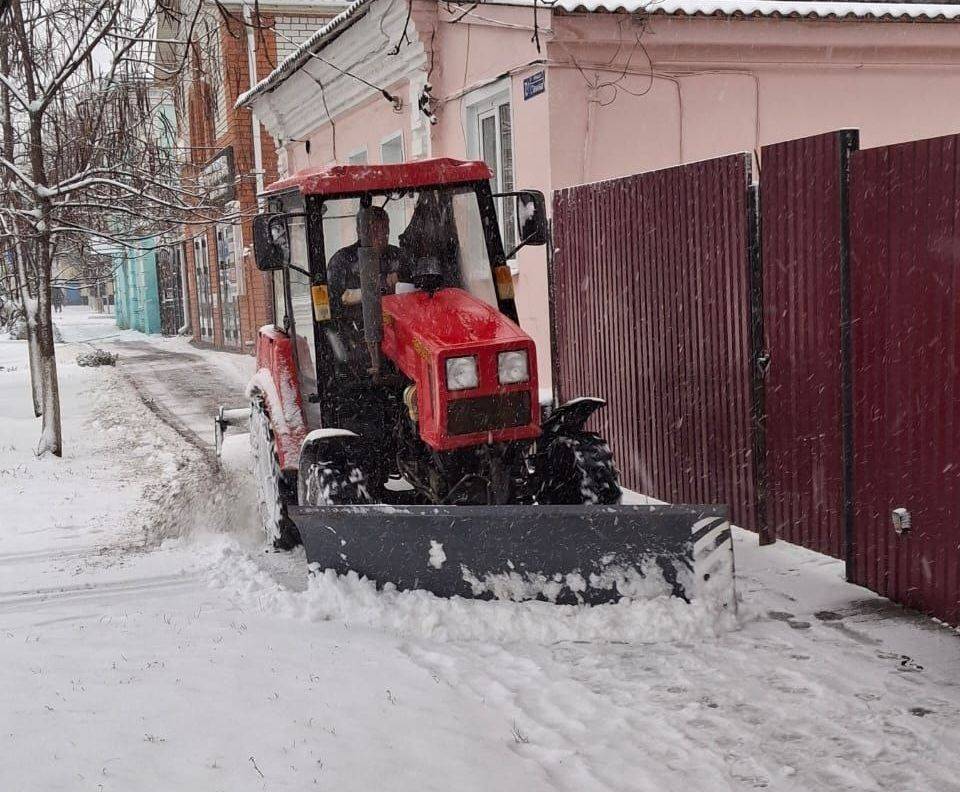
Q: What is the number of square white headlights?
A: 2